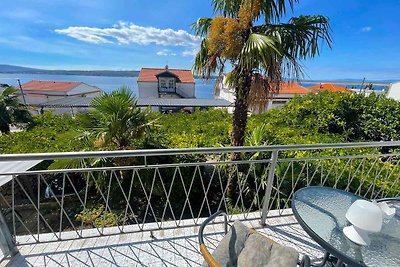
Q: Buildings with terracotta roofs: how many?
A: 4